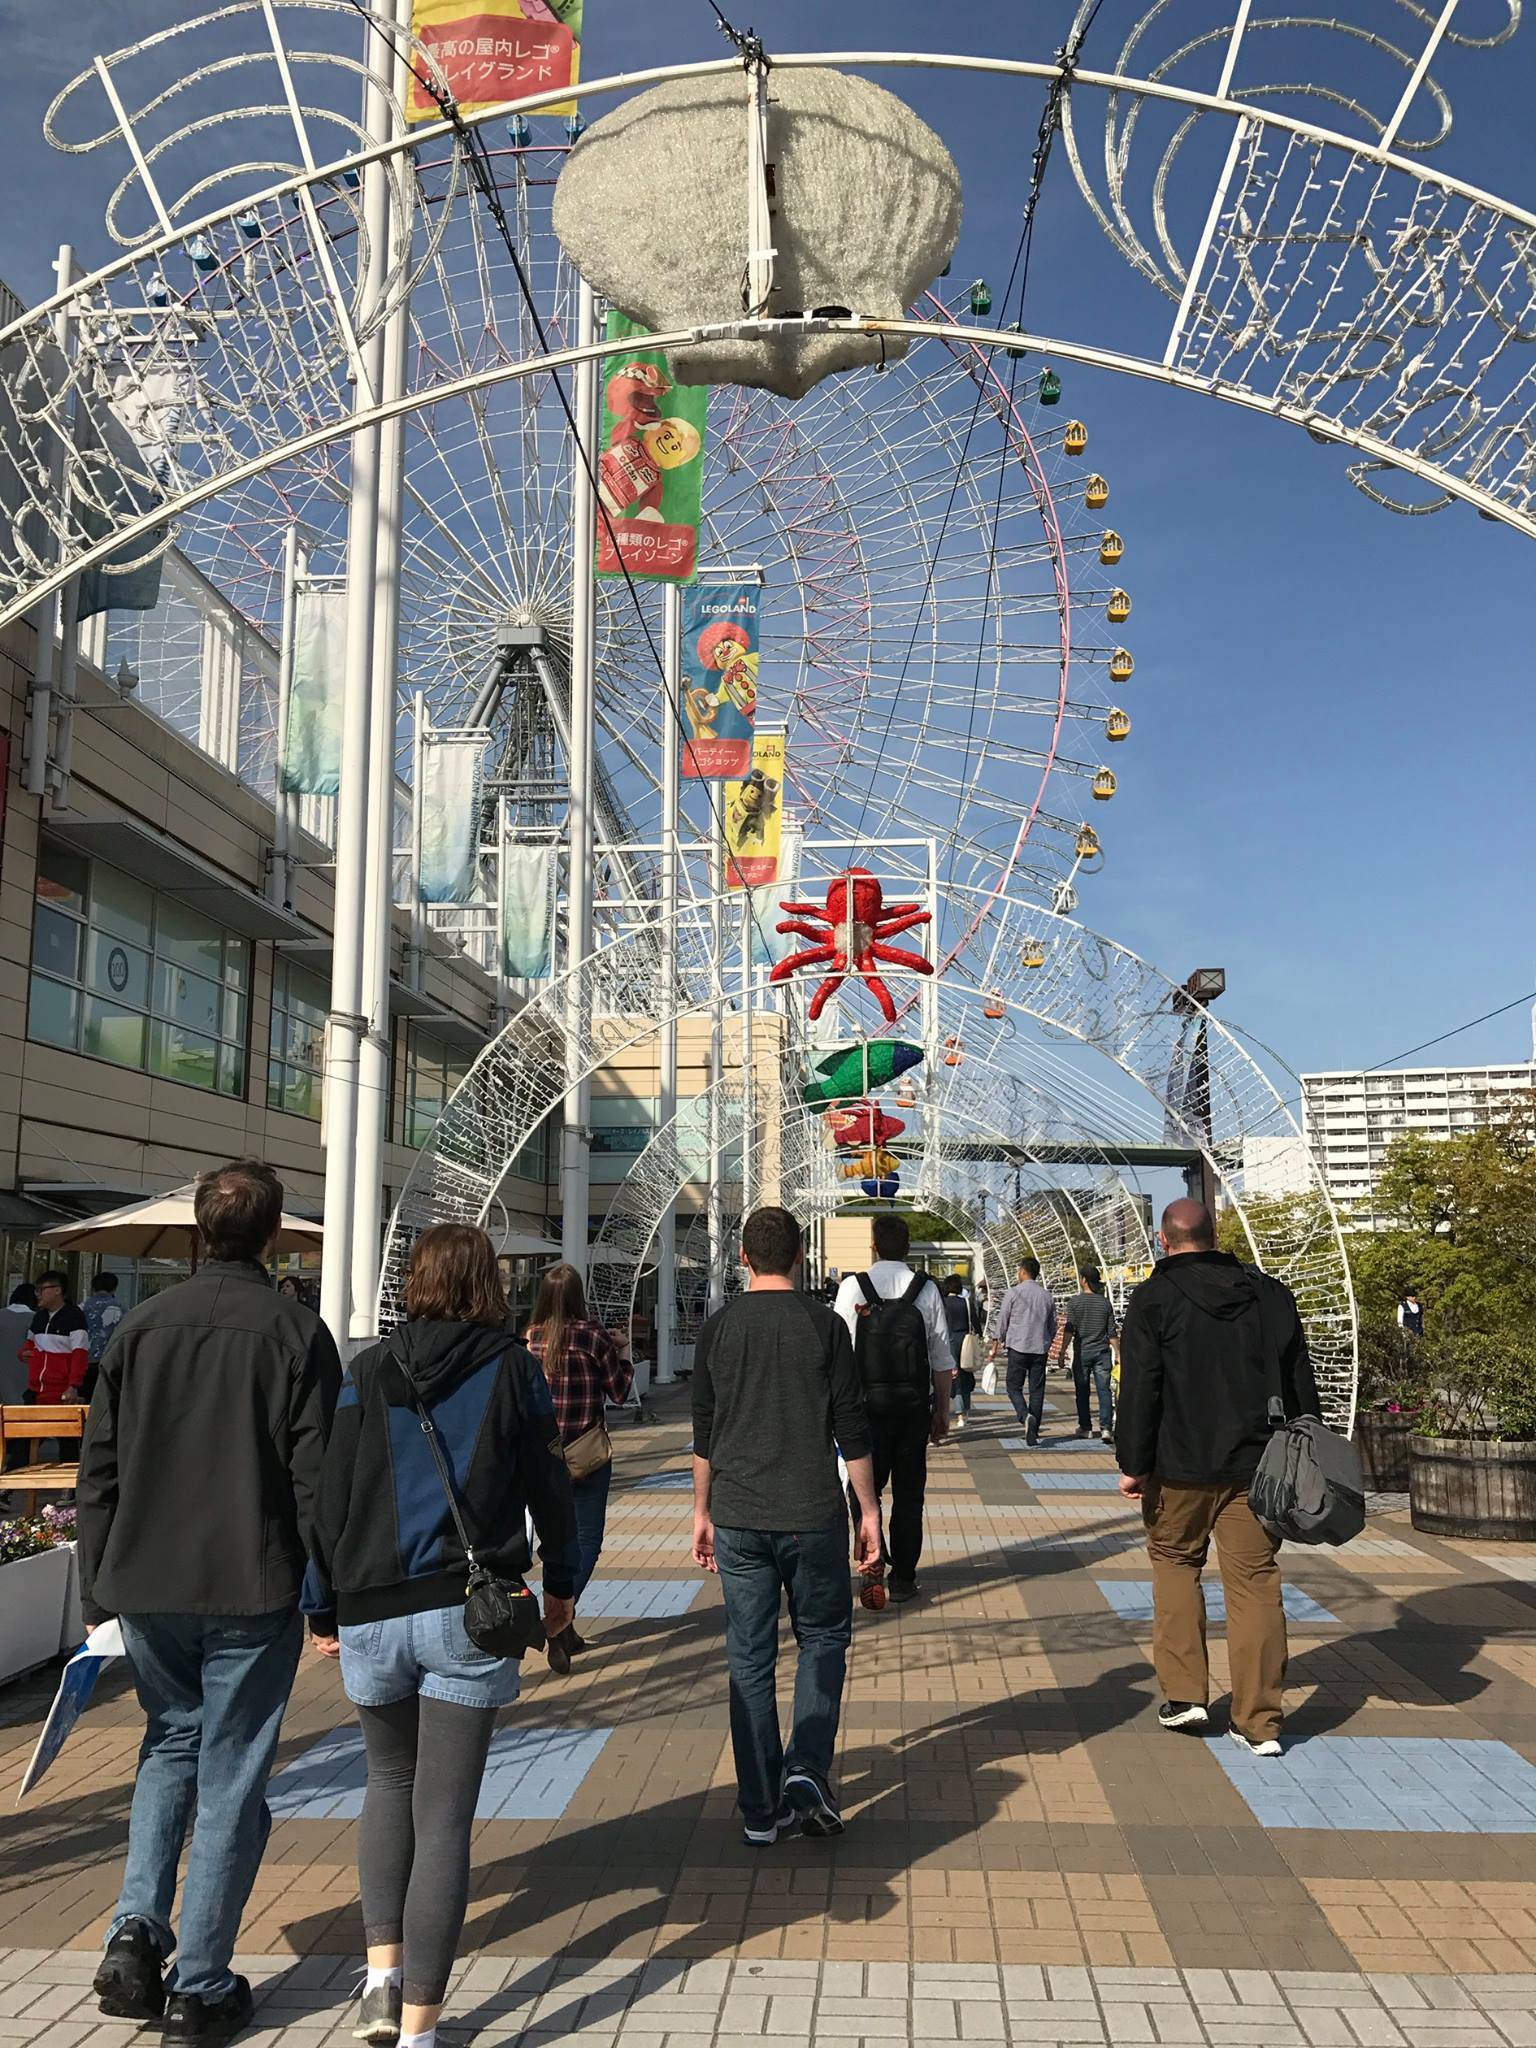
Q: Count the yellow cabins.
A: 9